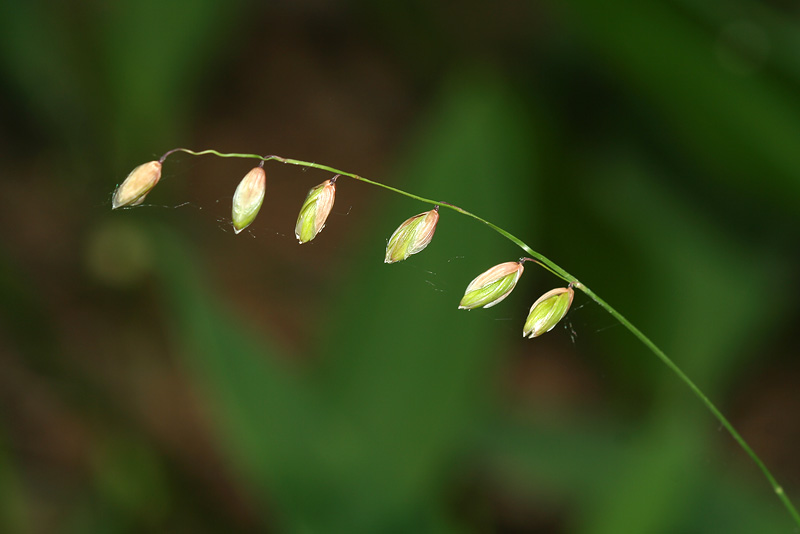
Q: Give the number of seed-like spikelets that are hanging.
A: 6